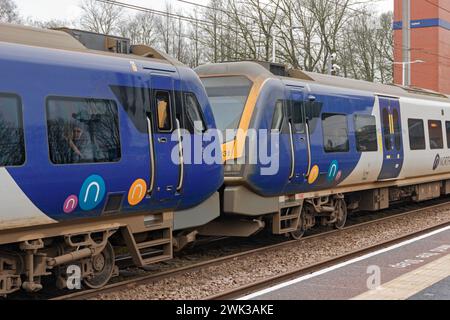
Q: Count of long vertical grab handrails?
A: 4